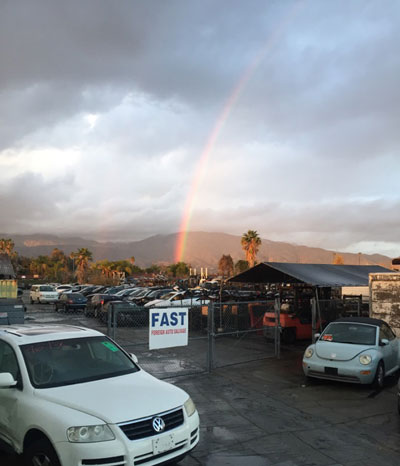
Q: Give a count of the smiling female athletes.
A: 0